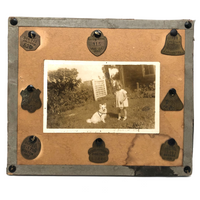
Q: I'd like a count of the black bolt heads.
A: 12